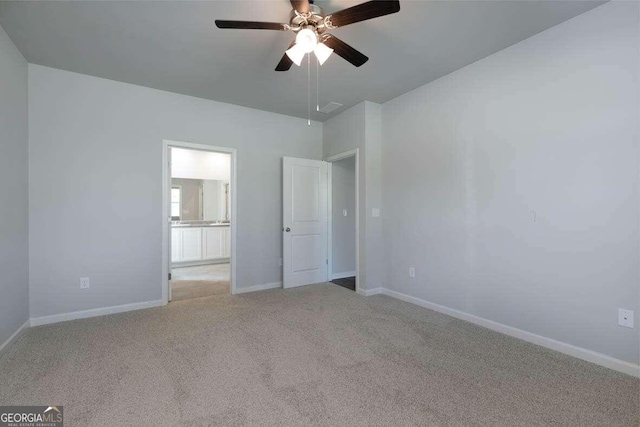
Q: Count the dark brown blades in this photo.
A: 5